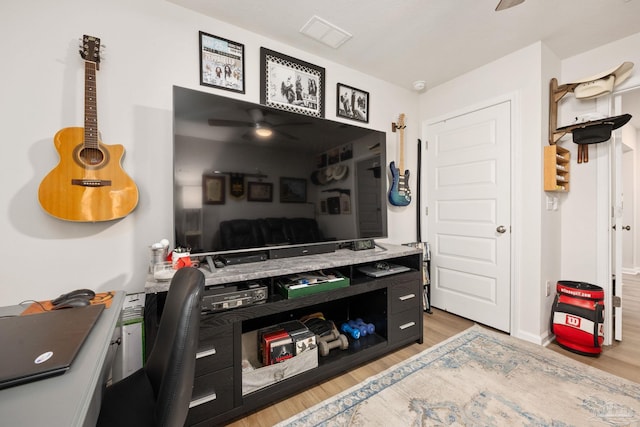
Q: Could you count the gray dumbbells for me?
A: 2